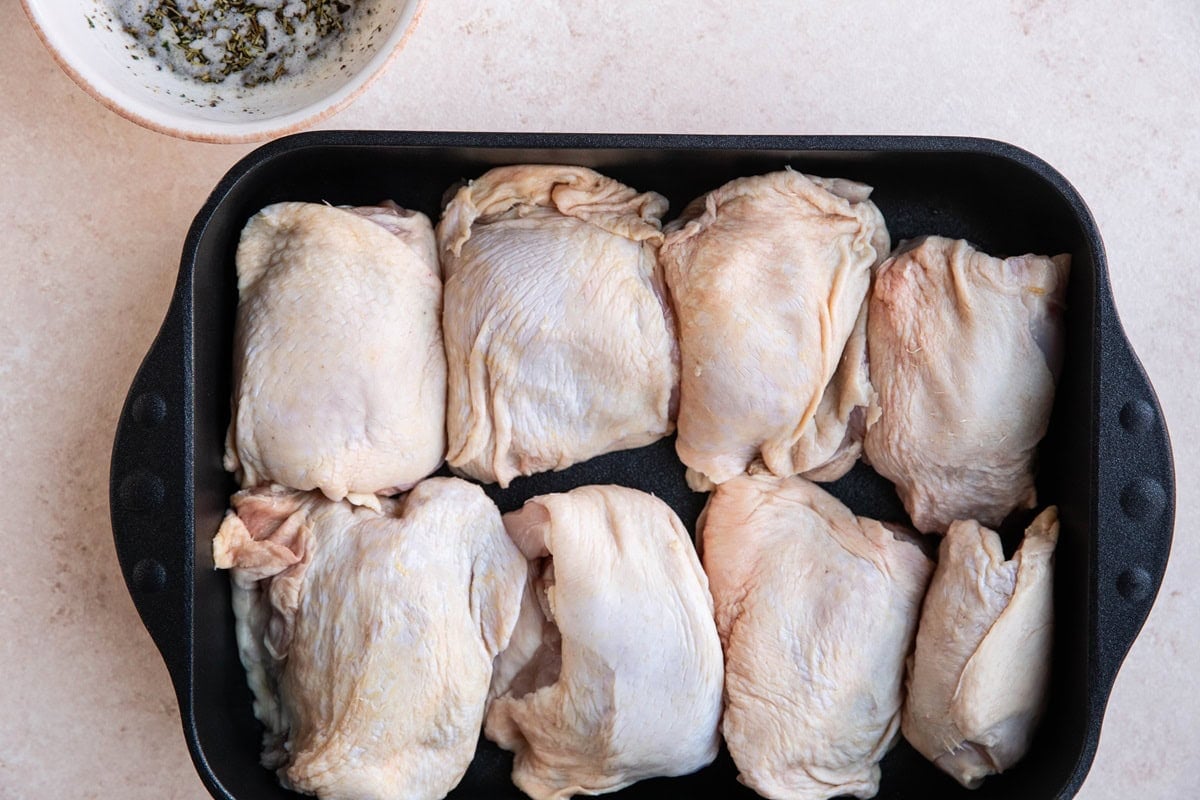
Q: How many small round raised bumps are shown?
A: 6